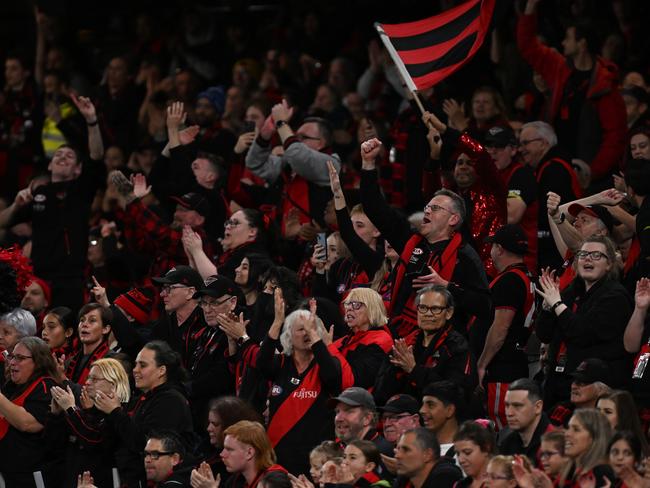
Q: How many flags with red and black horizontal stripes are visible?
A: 1